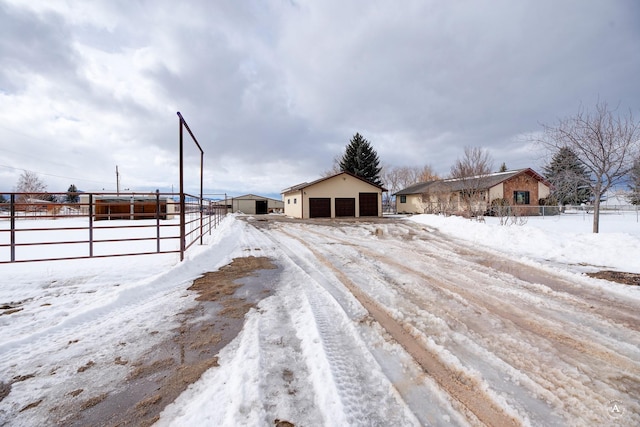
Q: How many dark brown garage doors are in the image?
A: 3